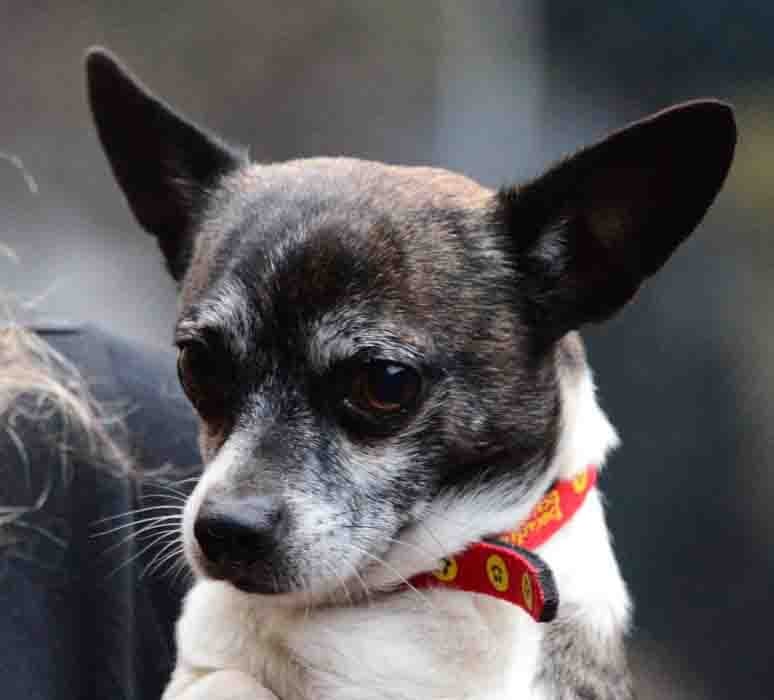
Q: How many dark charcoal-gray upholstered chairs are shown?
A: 0